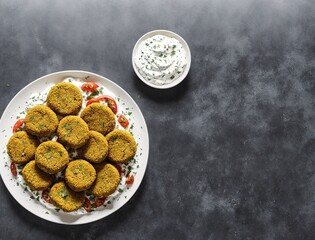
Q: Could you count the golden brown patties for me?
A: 12